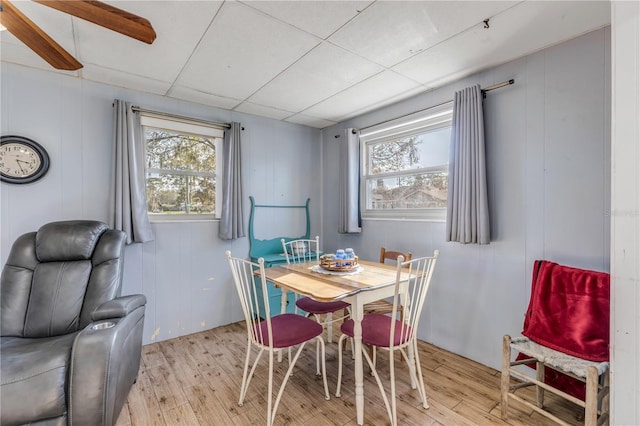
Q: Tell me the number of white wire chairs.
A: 3